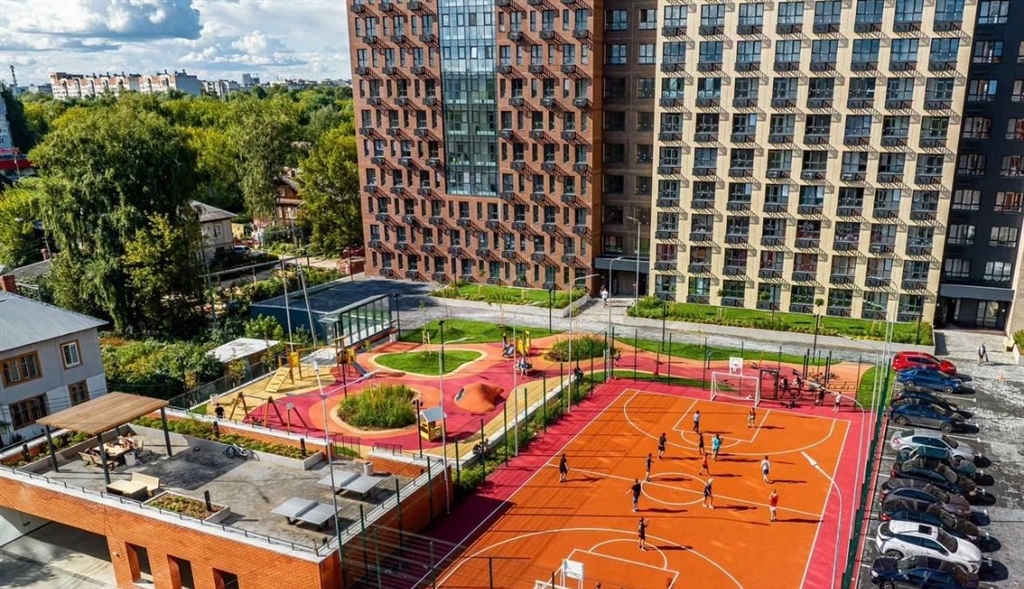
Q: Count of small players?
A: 13